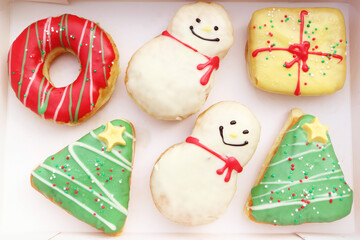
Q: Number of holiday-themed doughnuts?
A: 6